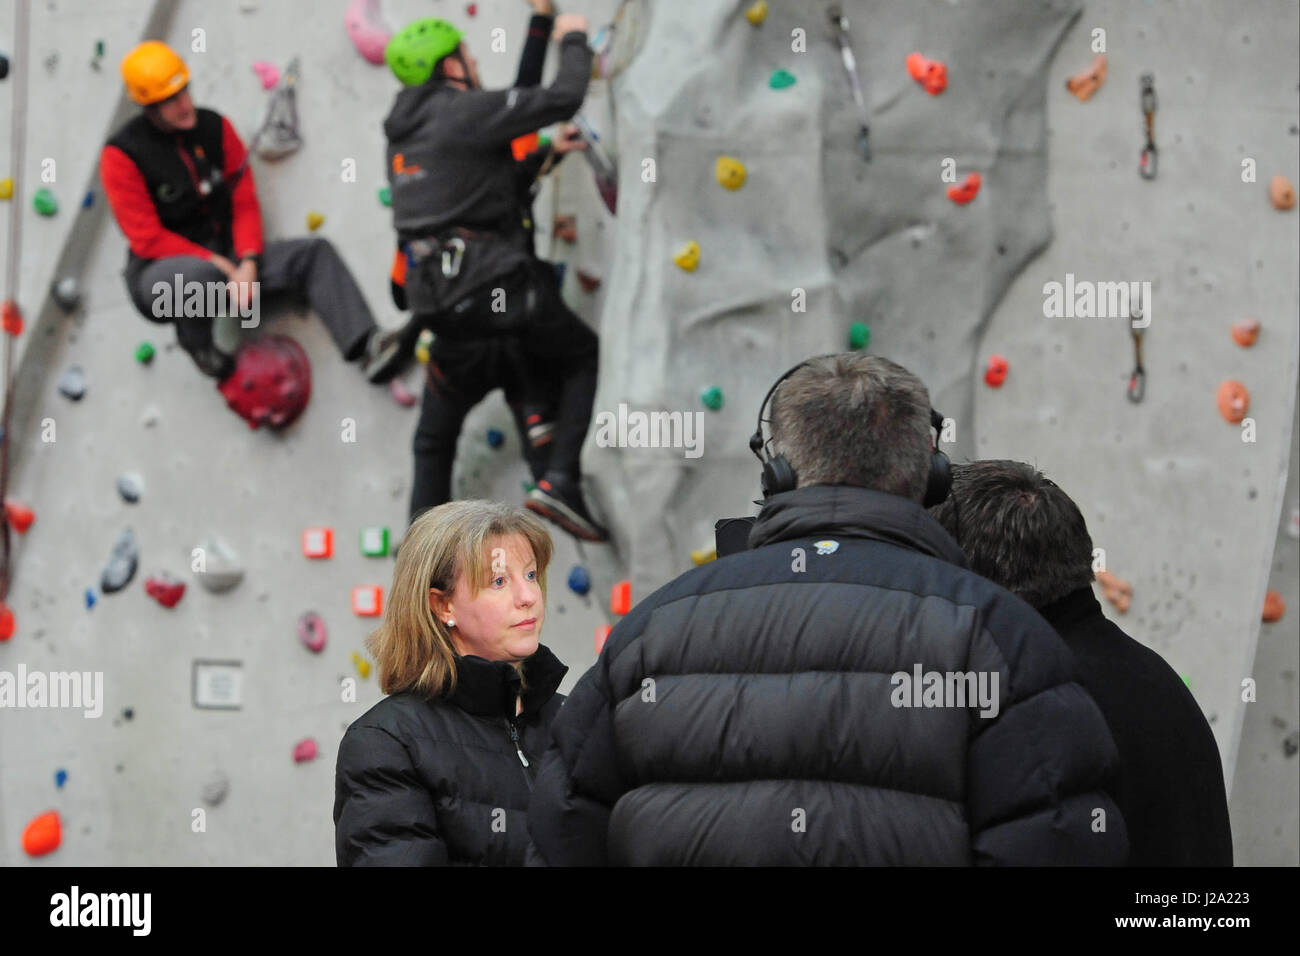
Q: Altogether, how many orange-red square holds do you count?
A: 4